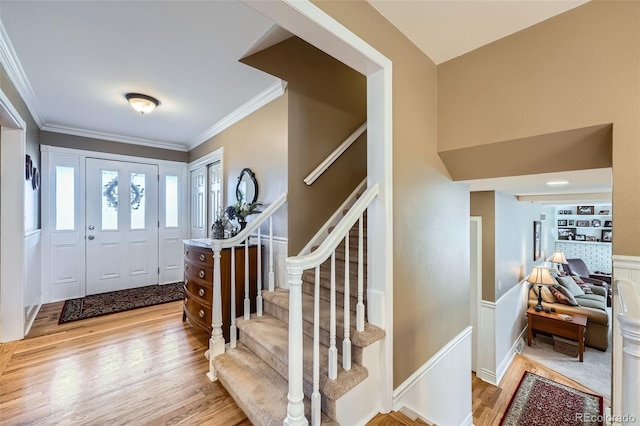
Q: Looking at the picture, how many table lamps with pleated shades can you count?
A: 2